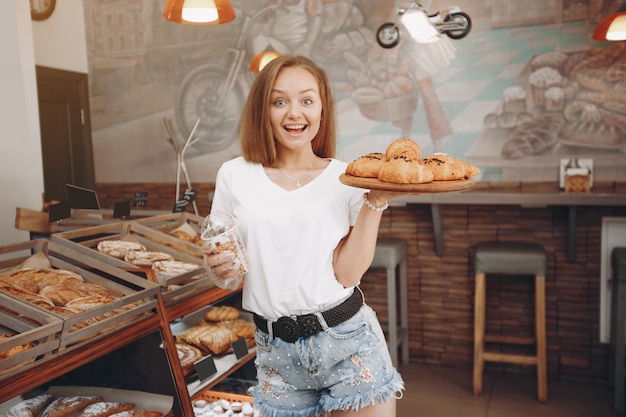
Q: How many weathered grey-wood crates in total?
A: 4